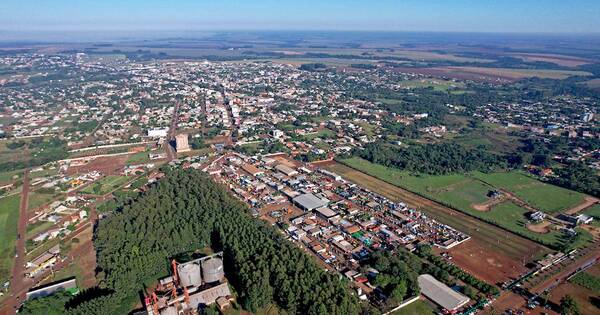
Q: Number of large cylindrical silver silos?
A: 2